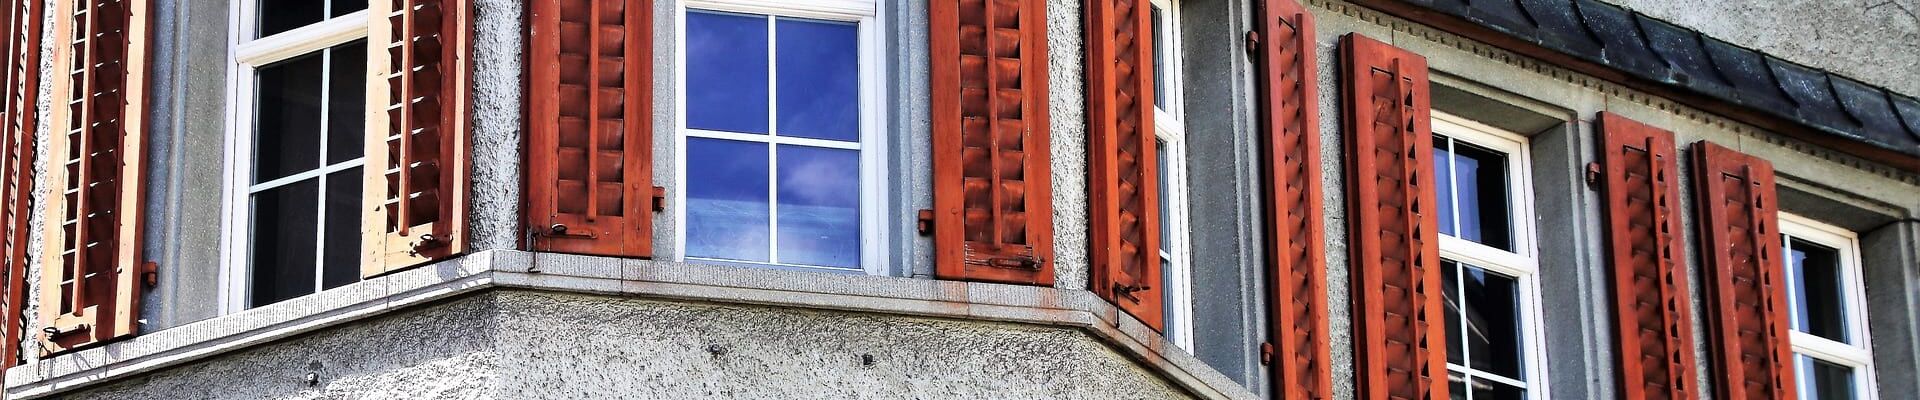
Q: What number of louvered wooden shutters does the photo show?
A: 10